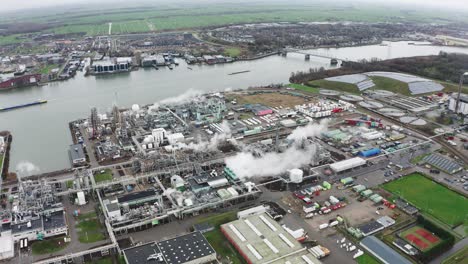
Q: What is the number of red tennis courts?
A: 2